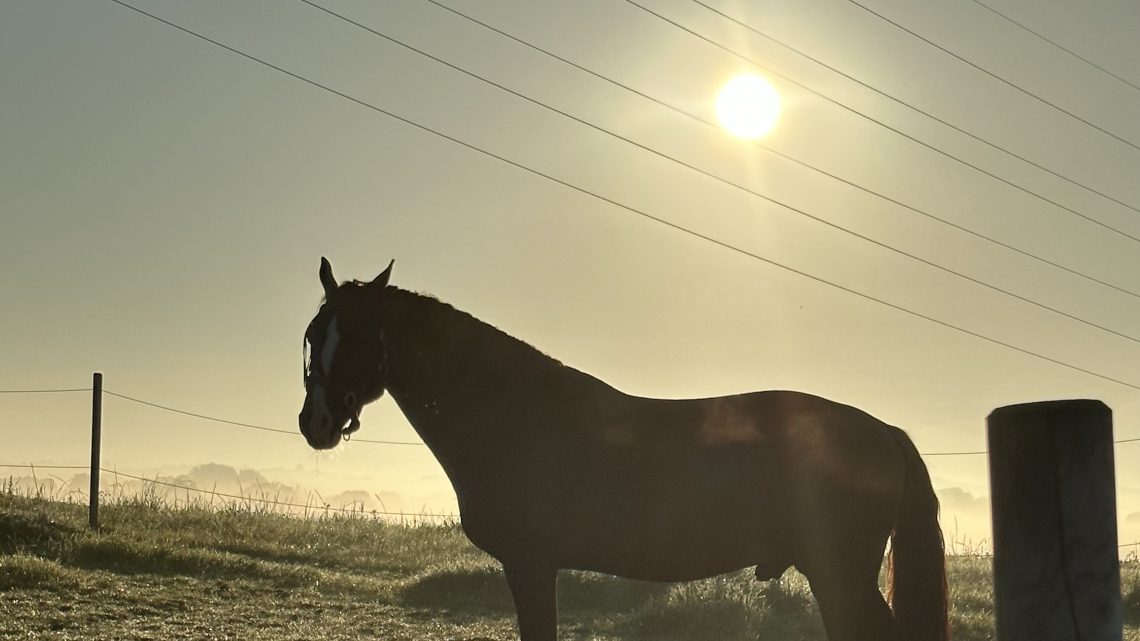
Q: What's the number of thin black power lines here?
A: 7